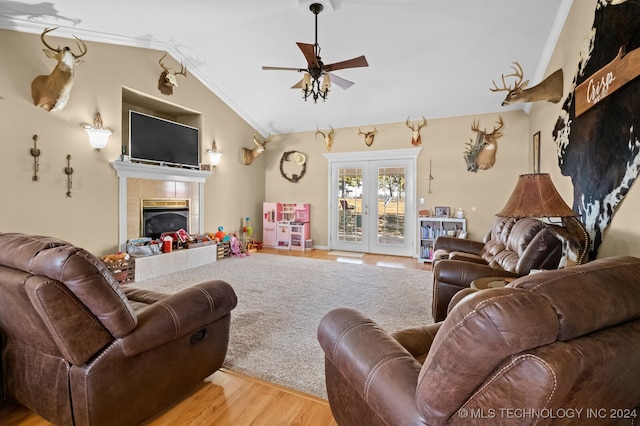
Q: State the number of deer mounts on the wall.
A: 8